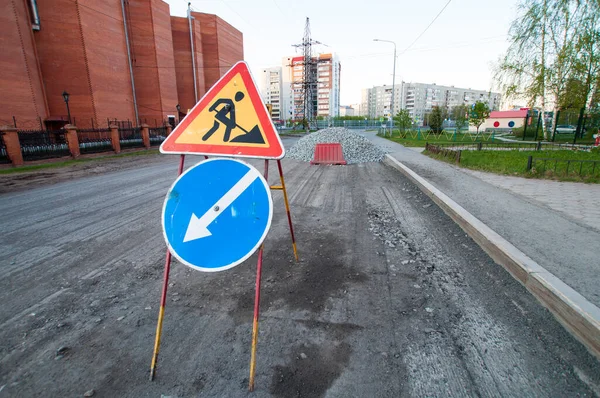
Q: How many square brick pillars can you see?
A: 5